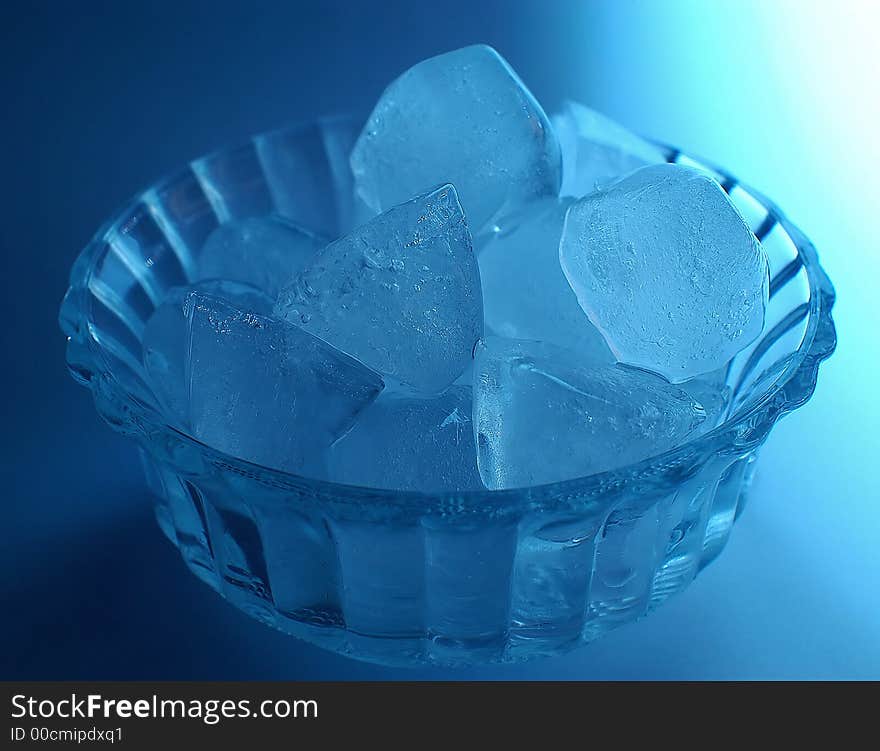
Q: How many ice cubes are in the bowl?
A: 10